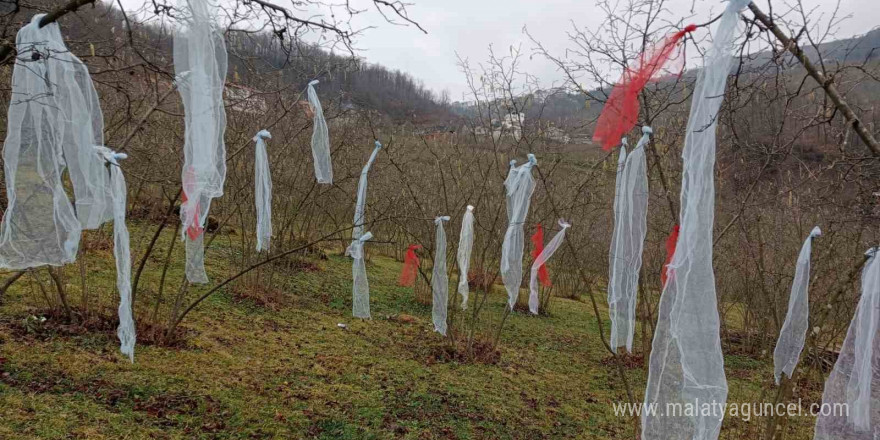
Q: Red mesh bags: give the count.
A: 5